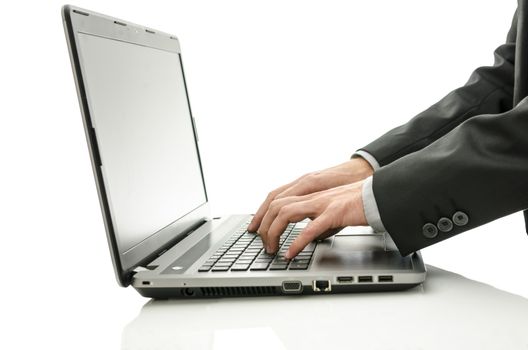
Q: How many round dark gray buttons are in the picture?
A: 3